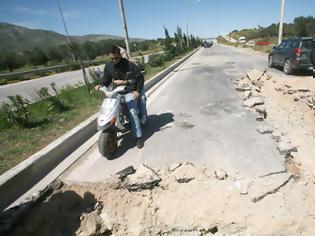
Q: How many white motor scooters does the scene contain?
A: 1